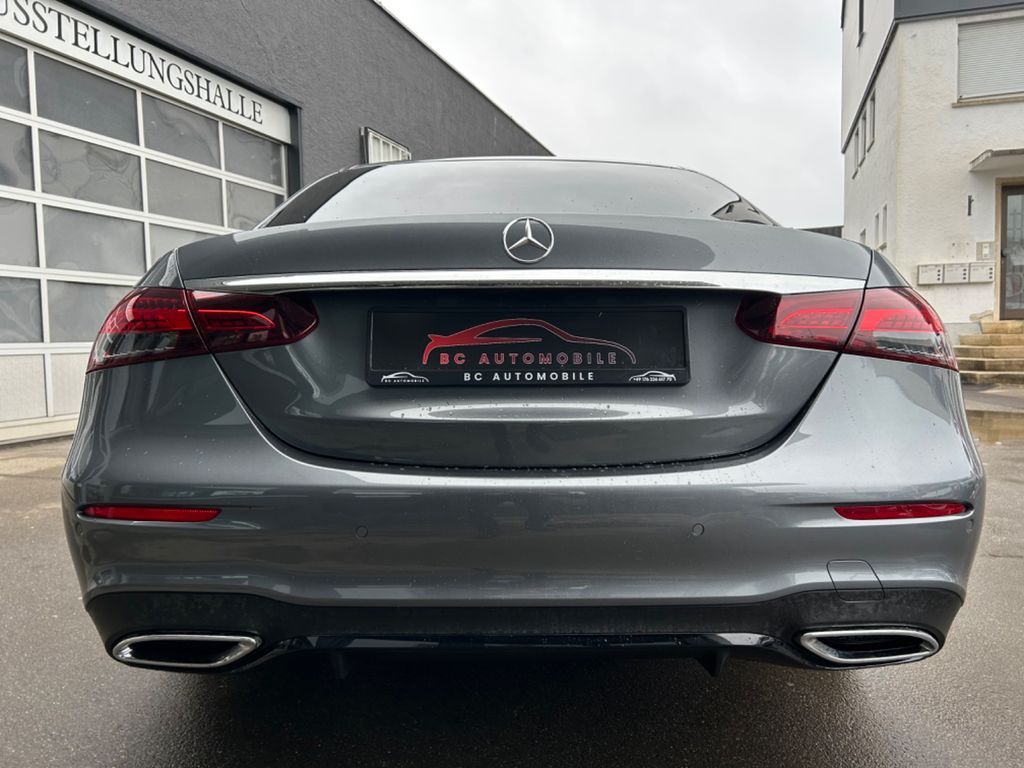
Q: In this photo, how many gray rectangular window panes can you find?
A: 13